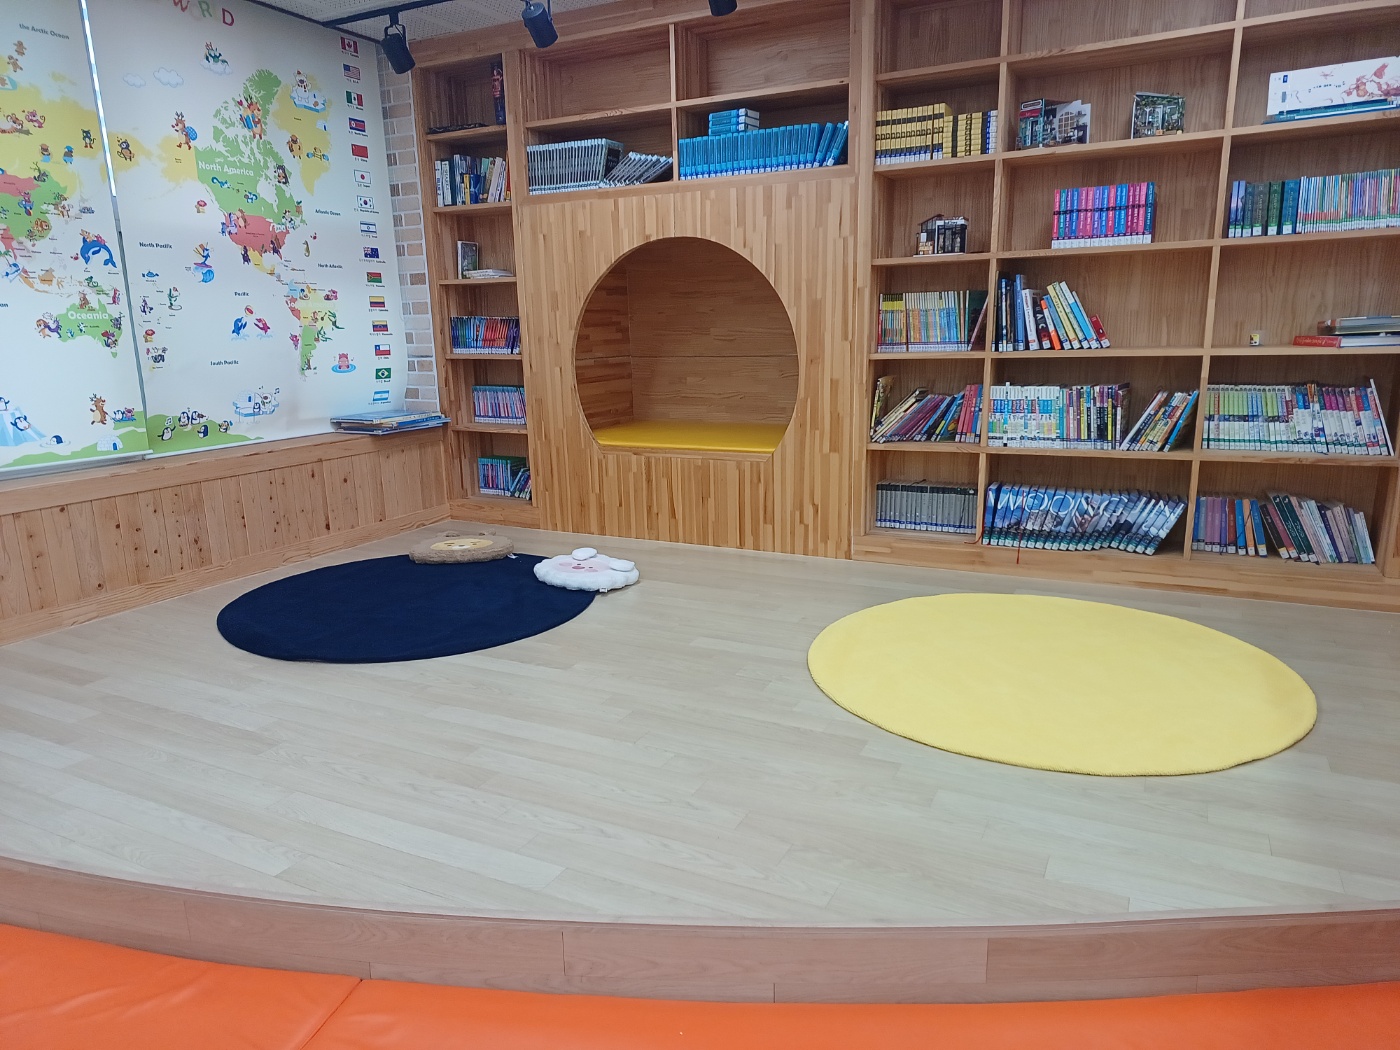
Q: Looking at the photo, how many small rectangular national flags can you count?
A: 15